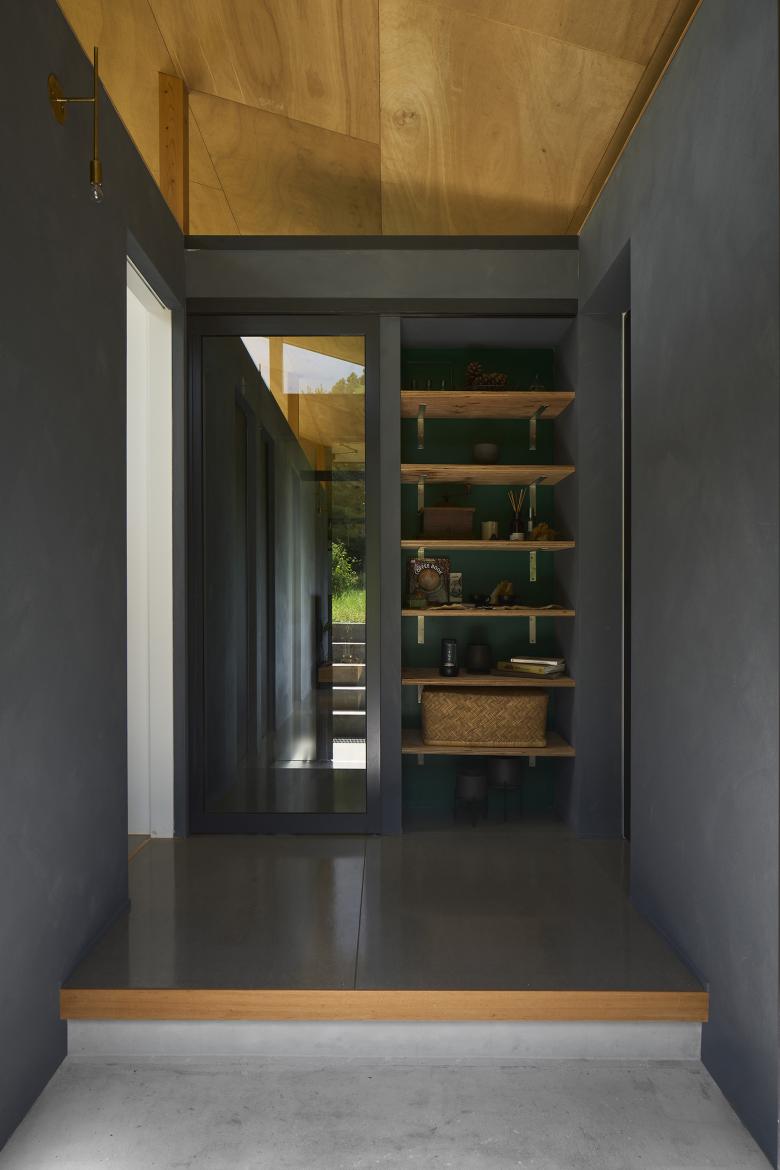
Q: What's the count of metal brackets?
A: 11